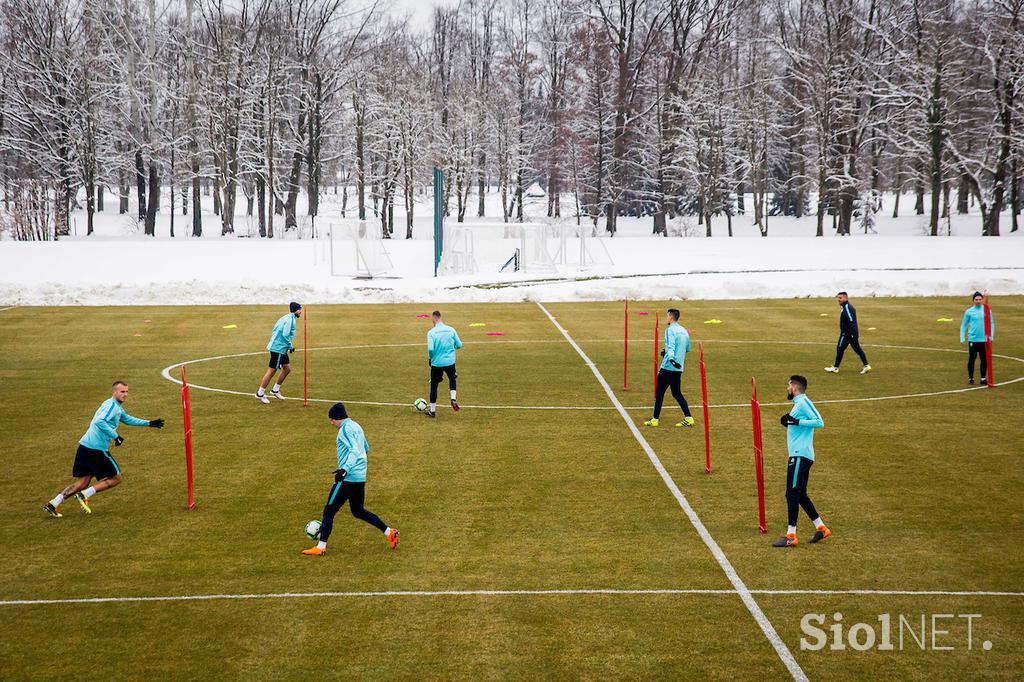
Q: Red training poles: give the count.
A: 7